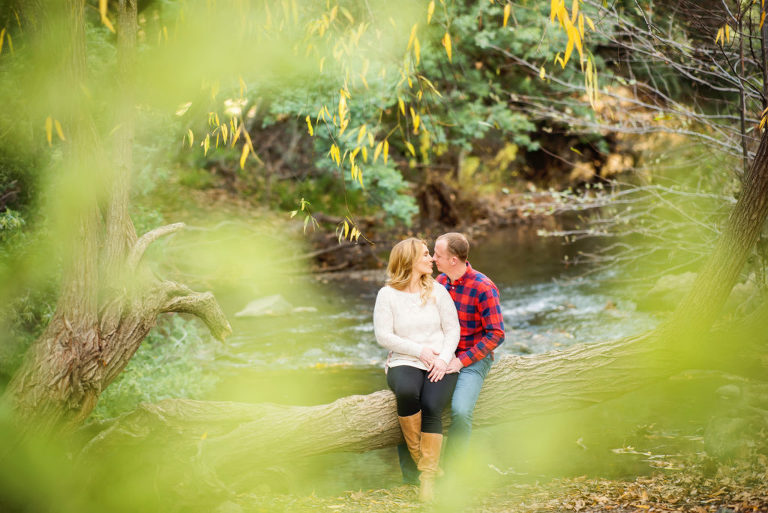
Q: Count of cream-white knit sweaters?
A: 1